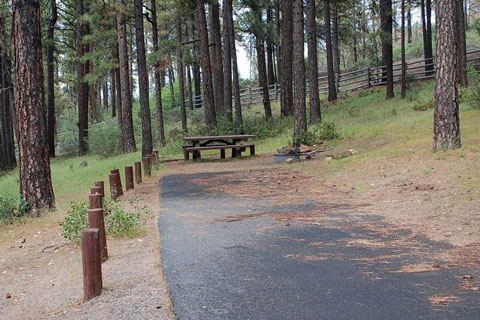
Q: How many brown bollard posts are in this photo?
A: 12